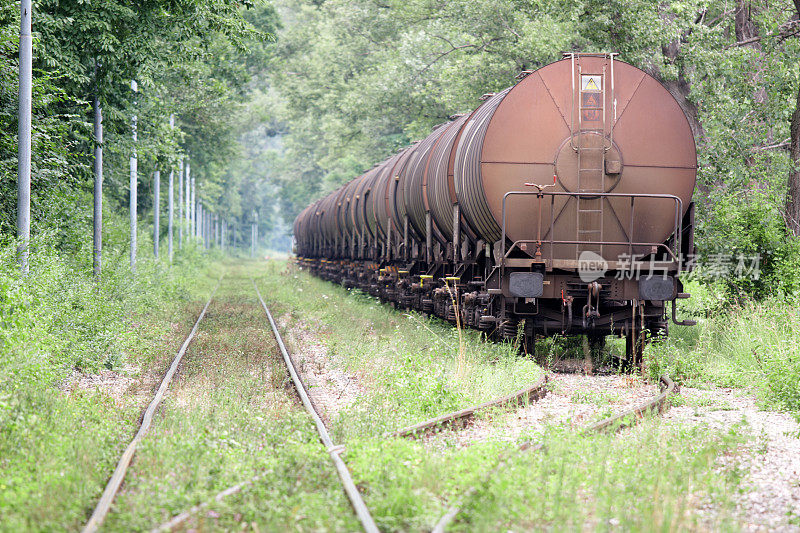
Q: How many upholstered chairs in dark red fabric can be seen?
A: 0